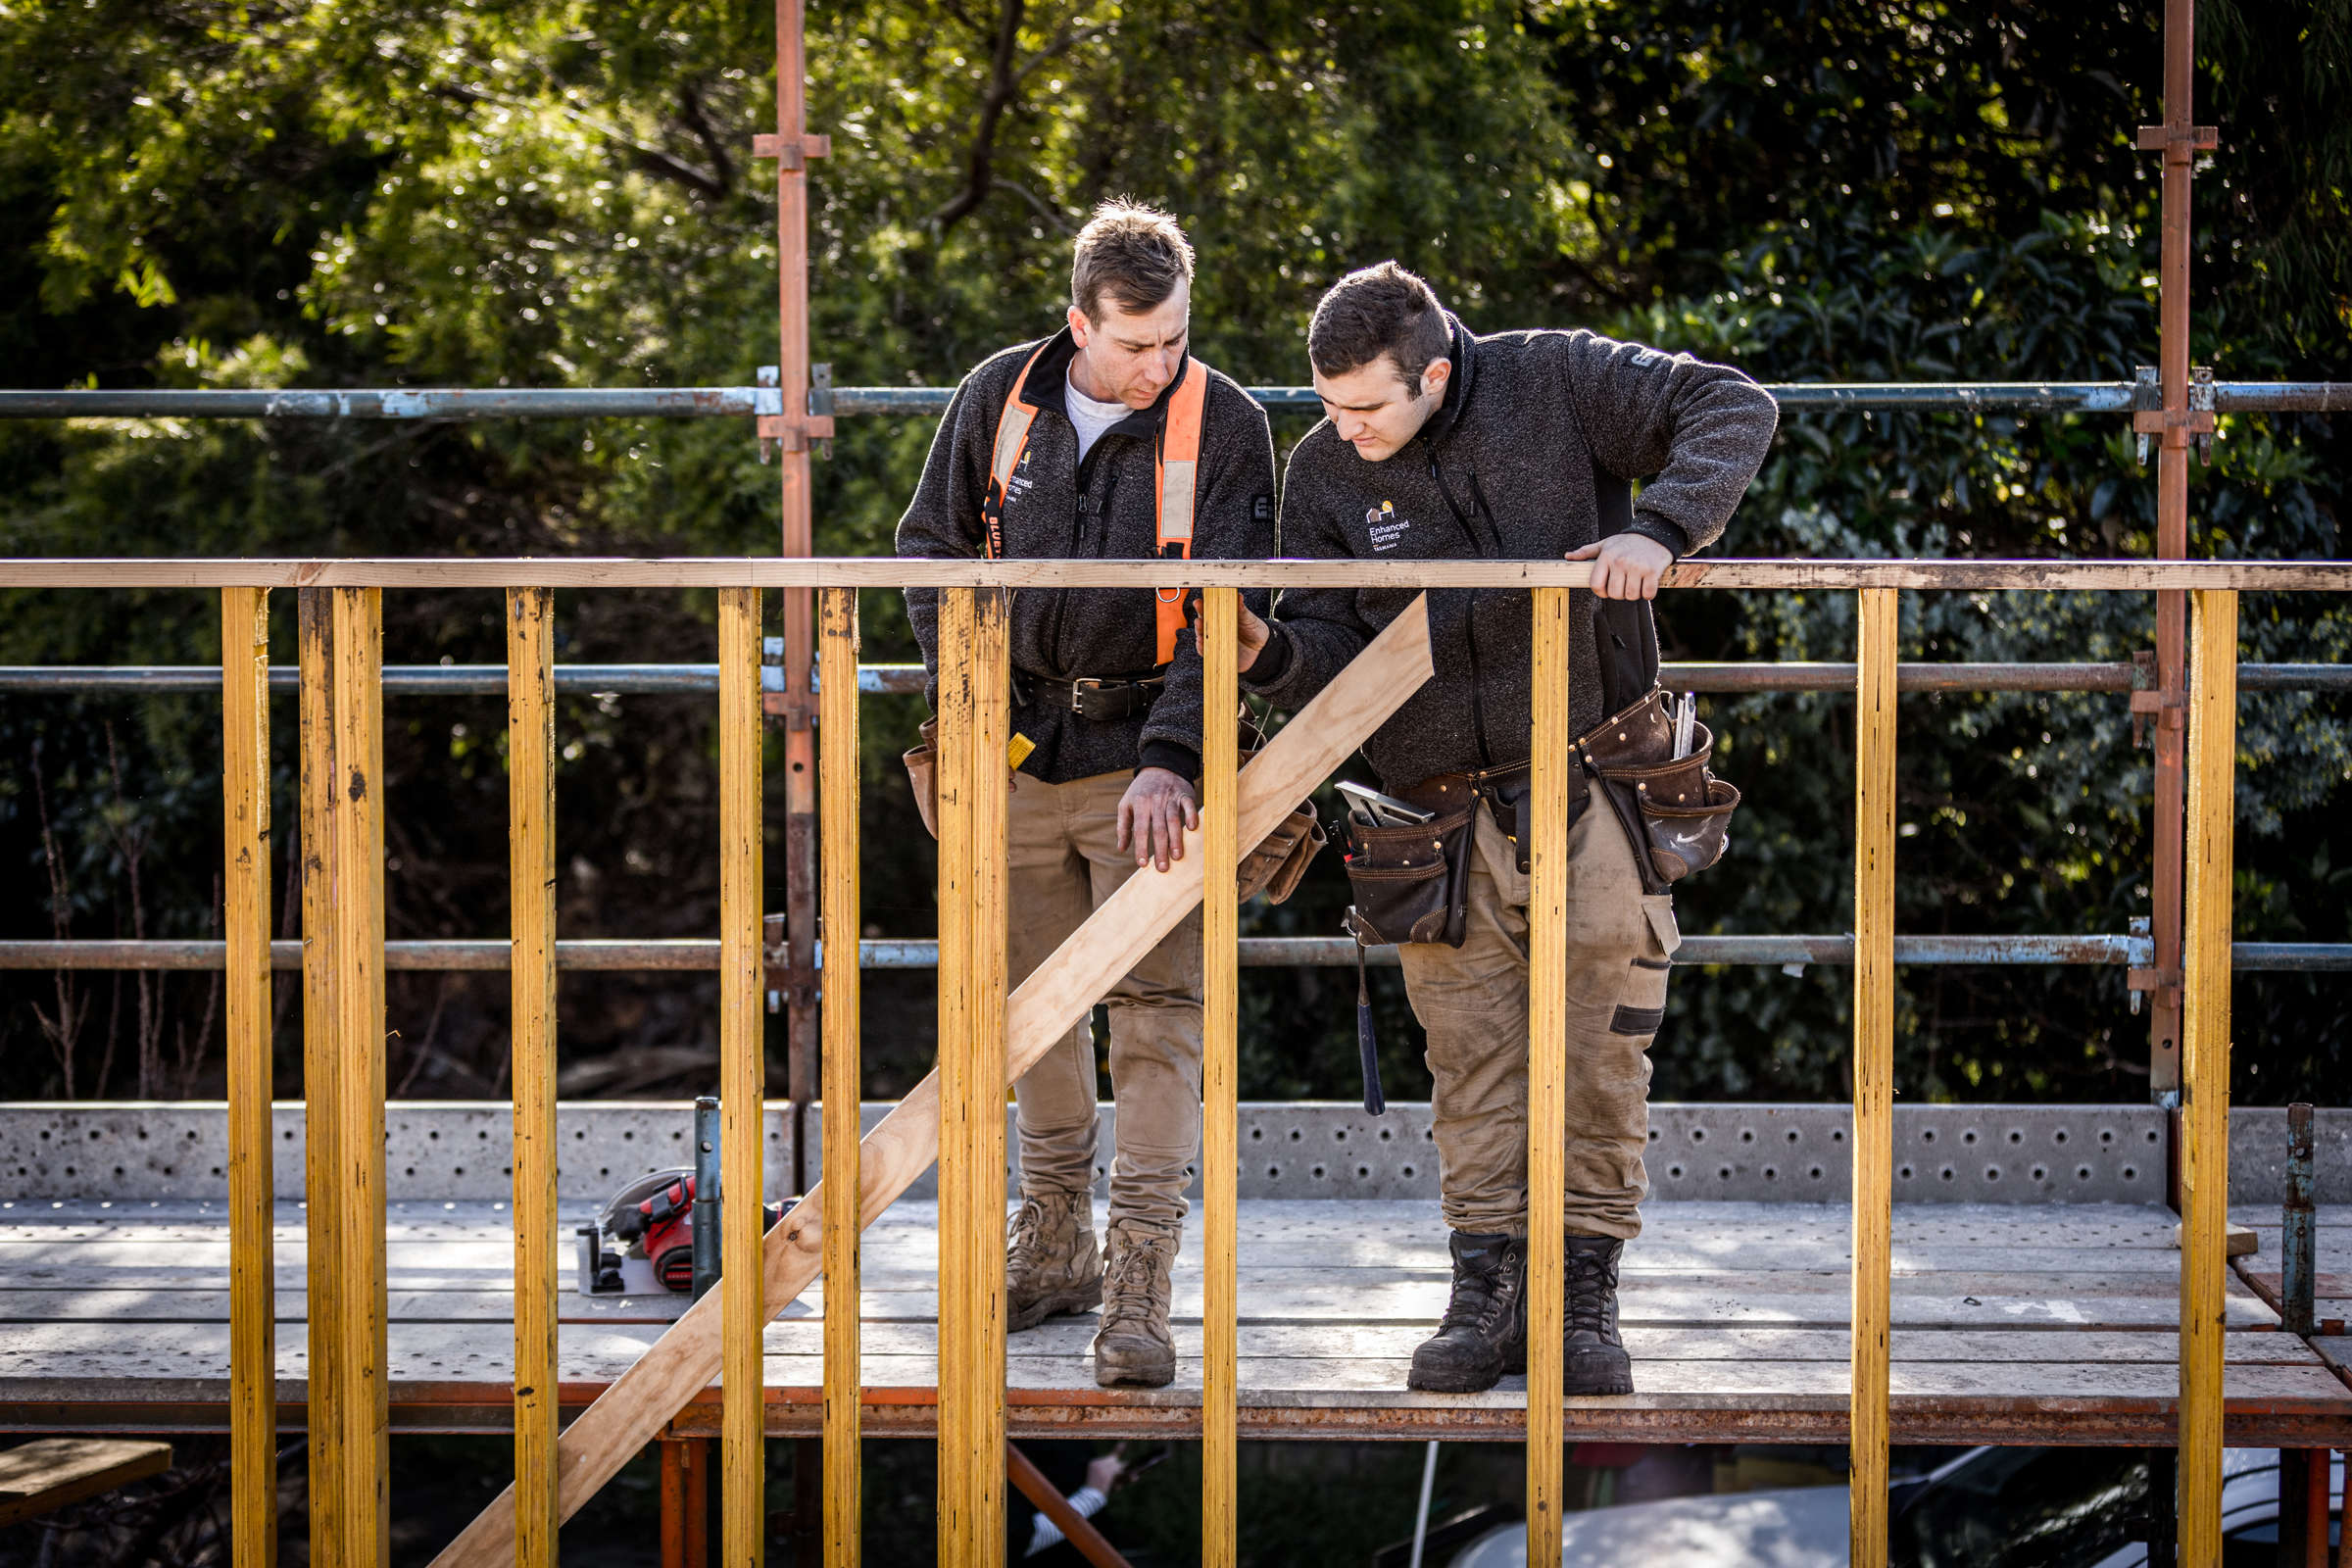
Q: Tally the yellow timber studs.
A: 12